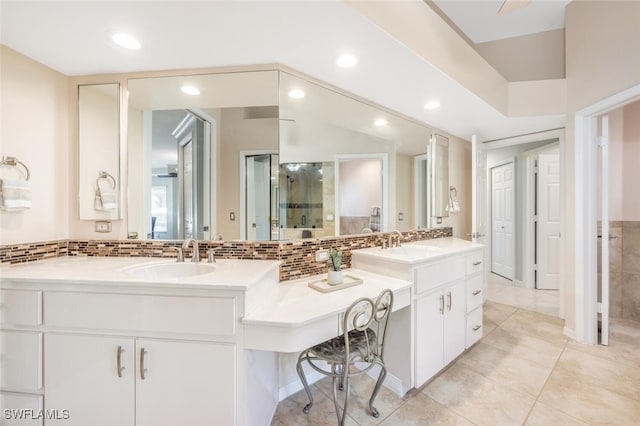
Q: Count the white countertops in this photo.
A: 3